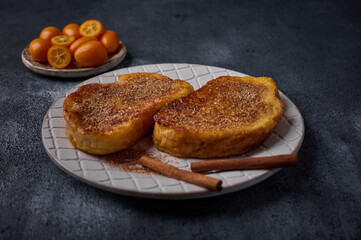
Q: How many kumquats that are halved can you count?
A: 3